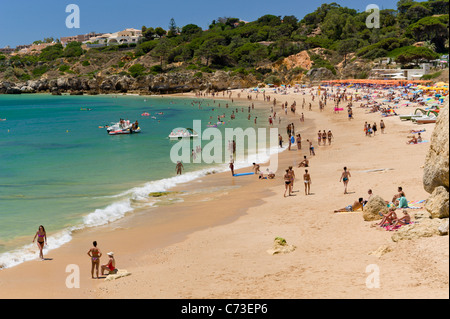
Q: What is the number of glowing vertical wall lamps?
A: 0